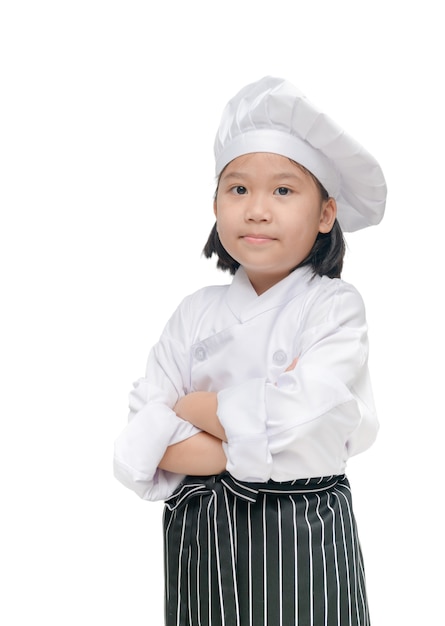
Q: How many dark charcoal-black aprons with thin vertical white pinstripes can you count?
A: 1